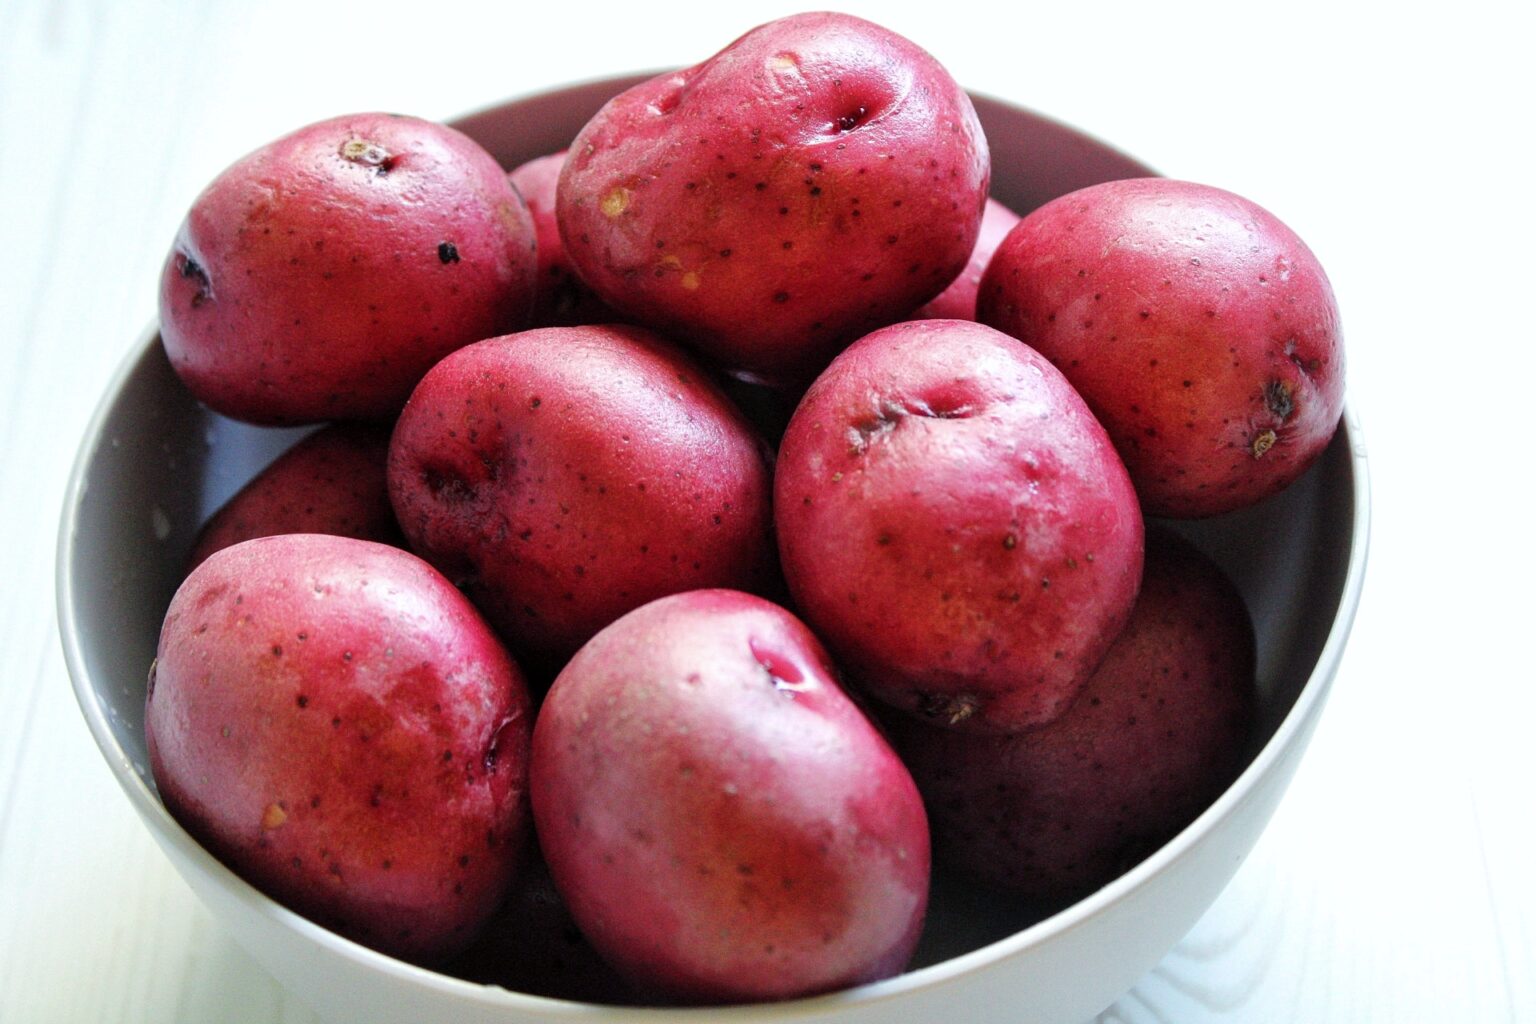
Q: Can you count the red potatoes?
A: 11